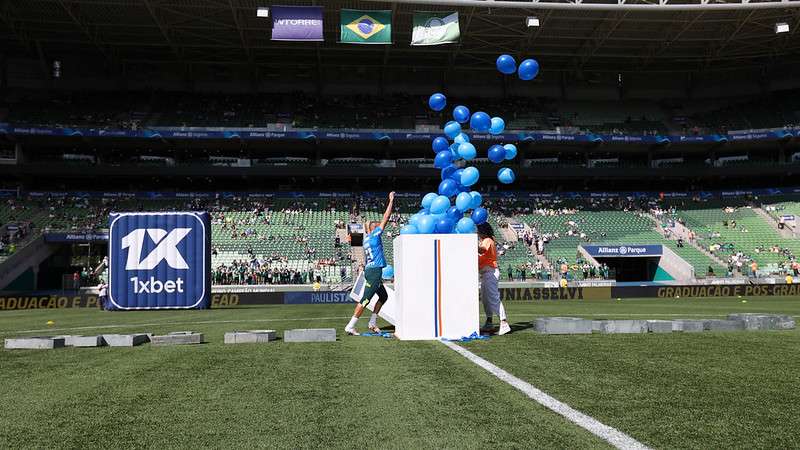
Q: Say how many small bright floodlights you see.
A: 3